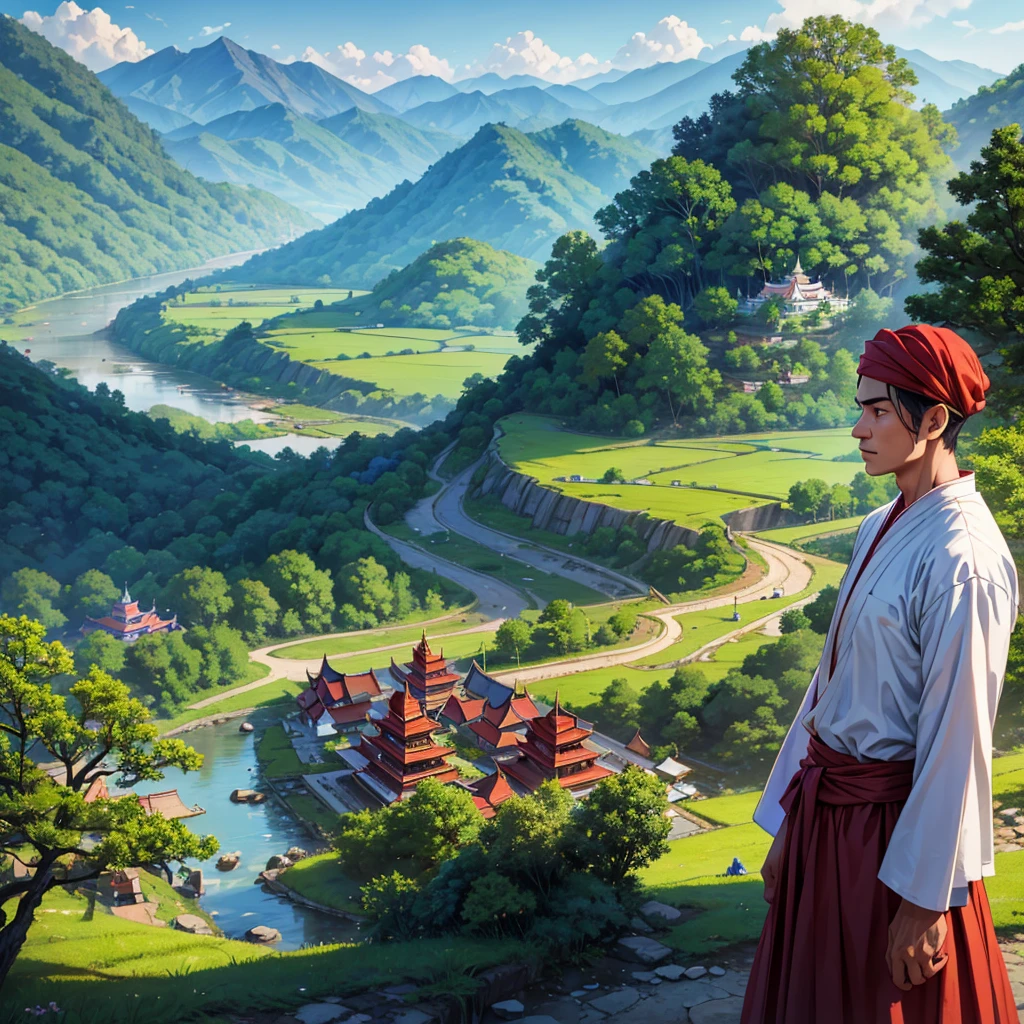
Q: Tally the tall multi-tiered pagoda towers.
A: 3